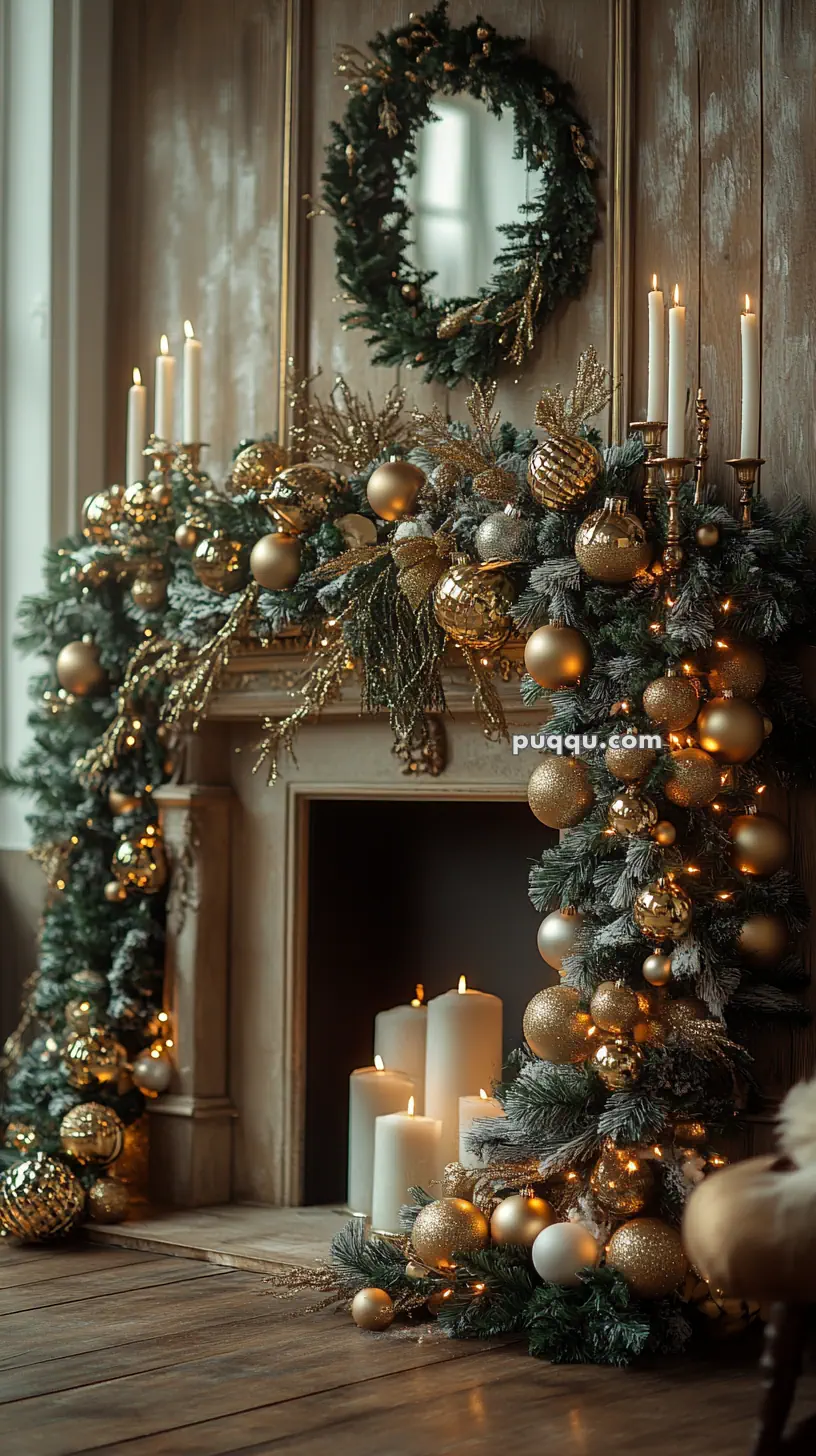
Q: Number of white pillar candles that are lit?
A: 5